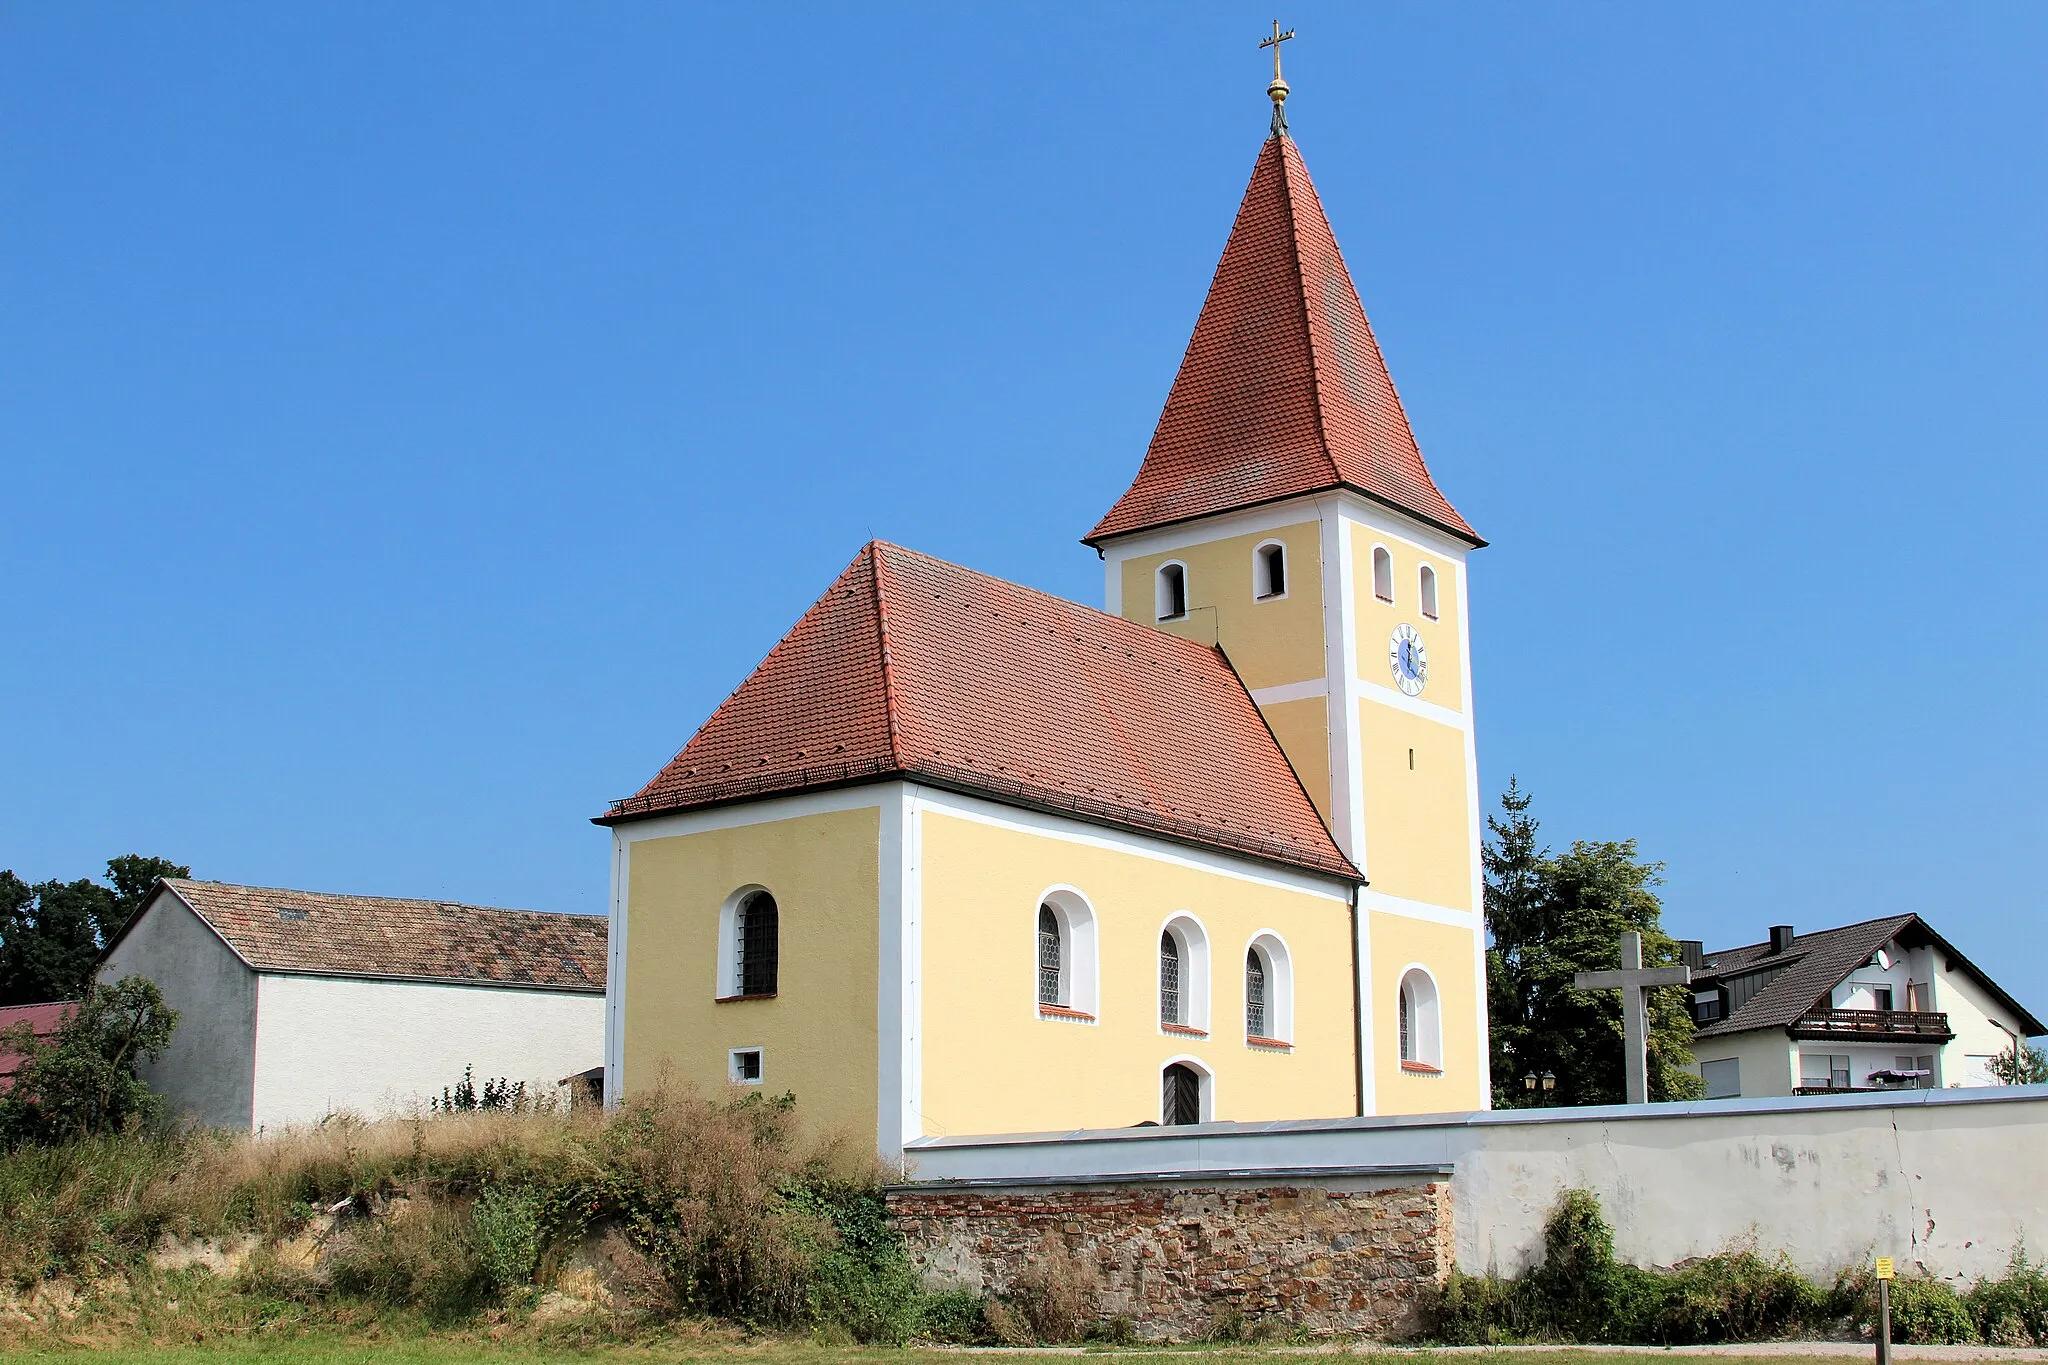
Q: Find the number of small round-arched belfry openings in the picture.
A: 4